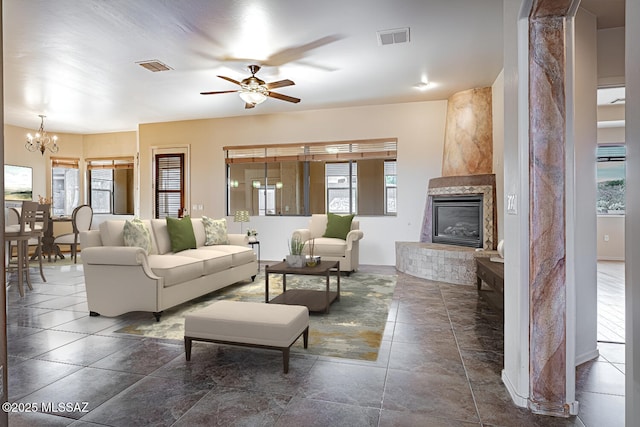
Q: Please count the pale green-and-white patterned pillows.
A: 2